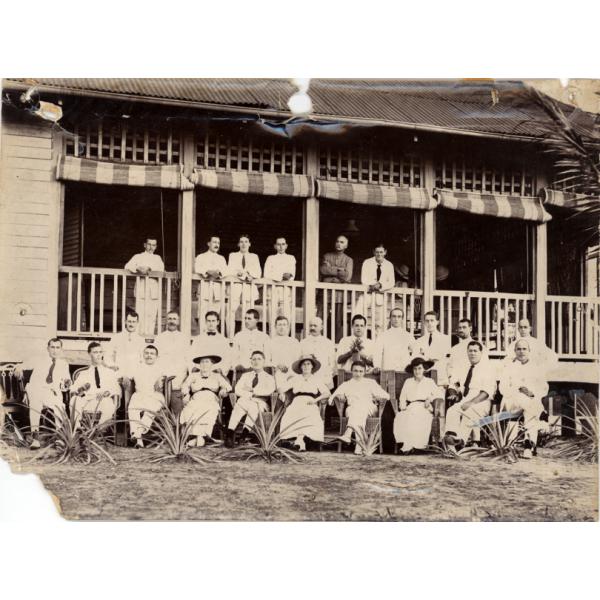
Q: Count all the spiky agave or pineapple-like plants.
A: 6